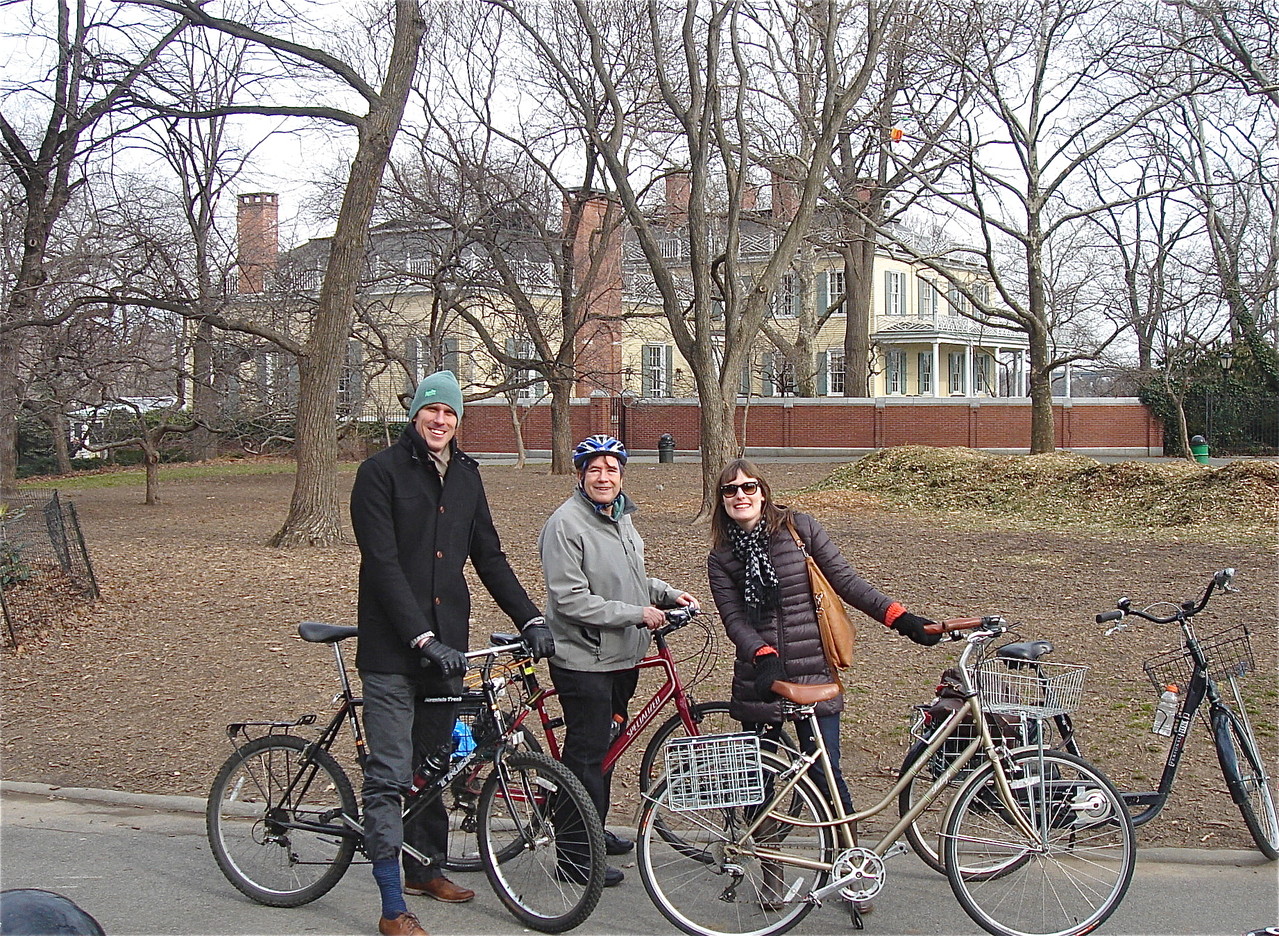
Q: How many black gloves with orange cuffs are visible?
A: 2